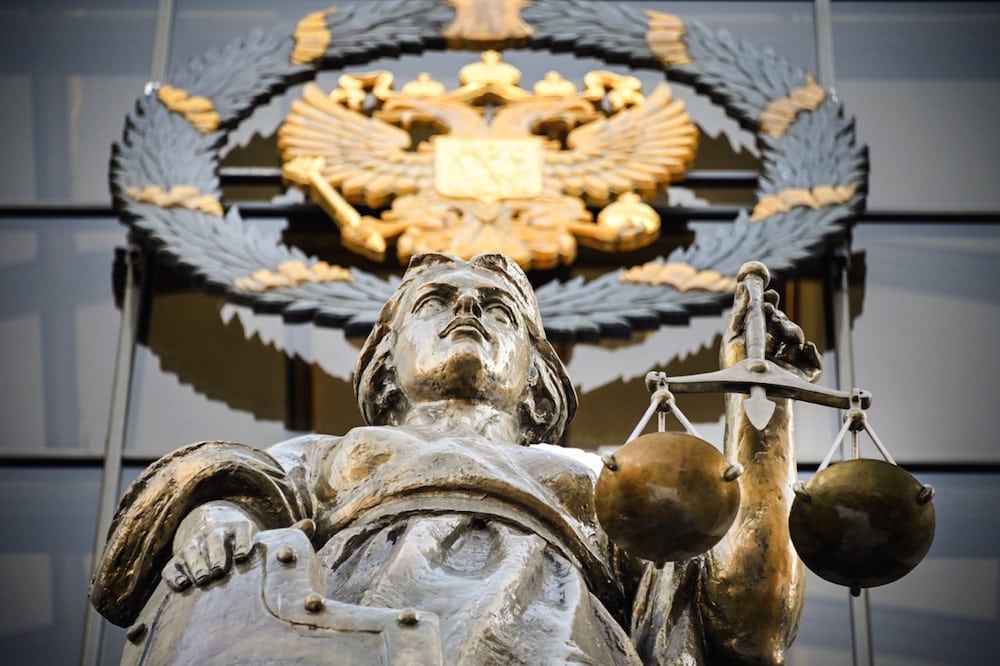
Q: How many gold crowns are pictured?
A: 3